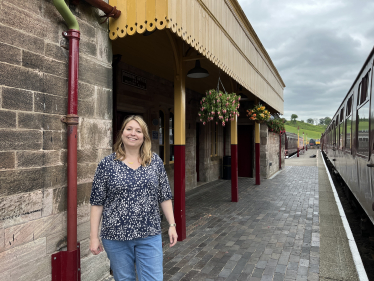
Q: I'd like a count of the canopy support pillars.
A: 3